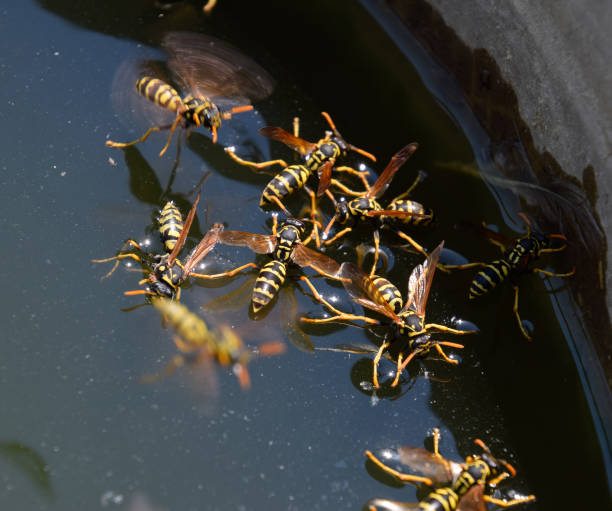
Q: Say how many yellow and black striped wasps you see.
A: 9